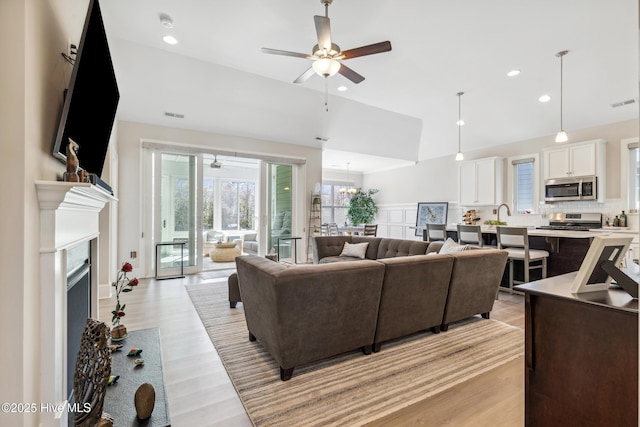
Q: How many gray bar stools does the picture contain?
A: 3